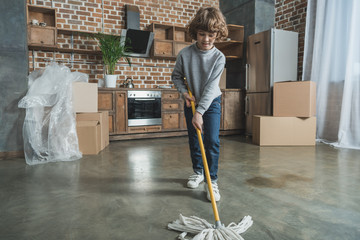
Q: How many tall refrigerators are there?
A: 1